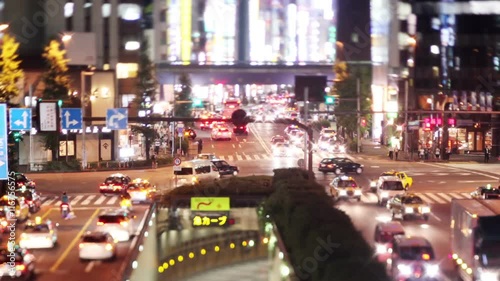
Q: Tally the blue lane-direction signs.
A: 3